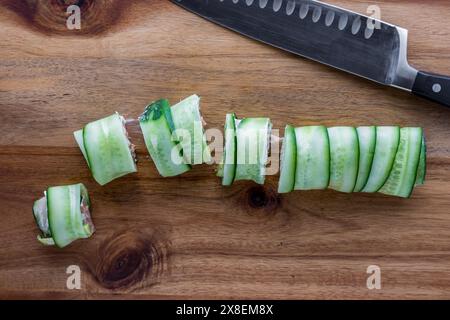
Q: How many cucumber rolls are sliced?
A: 4